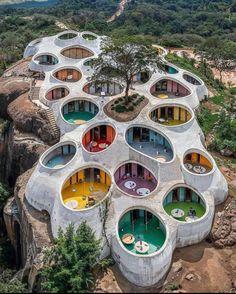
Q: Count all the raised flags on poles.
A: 0